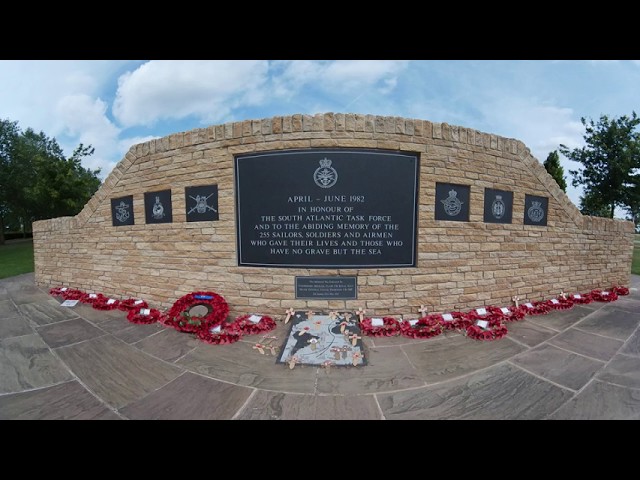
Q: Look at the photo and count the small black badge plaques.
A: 6